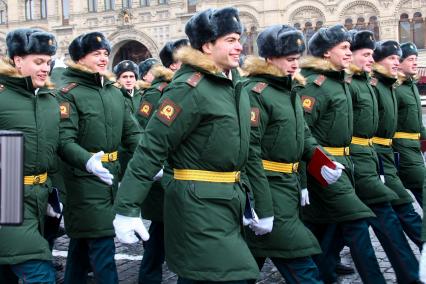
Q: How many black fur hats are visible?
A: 11